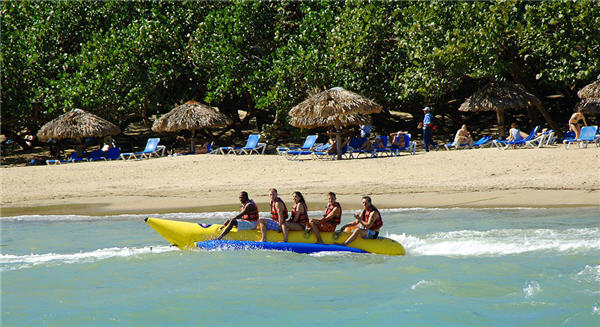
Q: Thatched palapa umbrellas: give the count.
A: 5